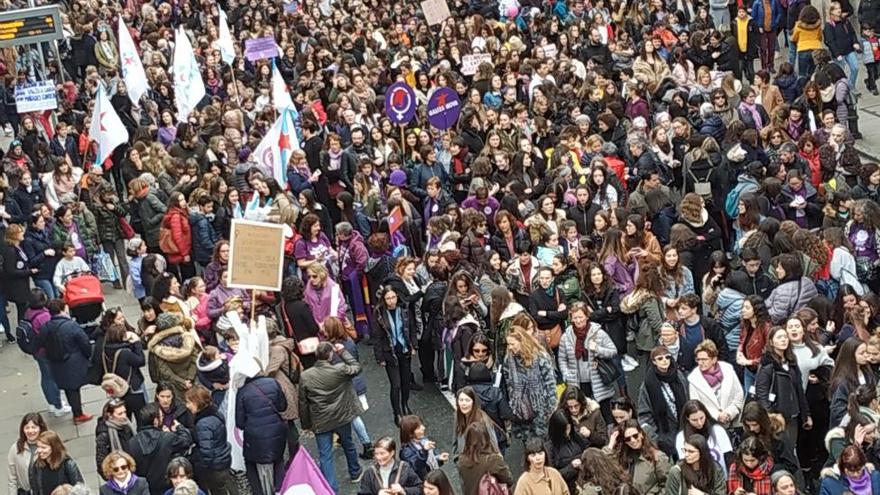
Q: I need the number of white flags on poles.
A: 6